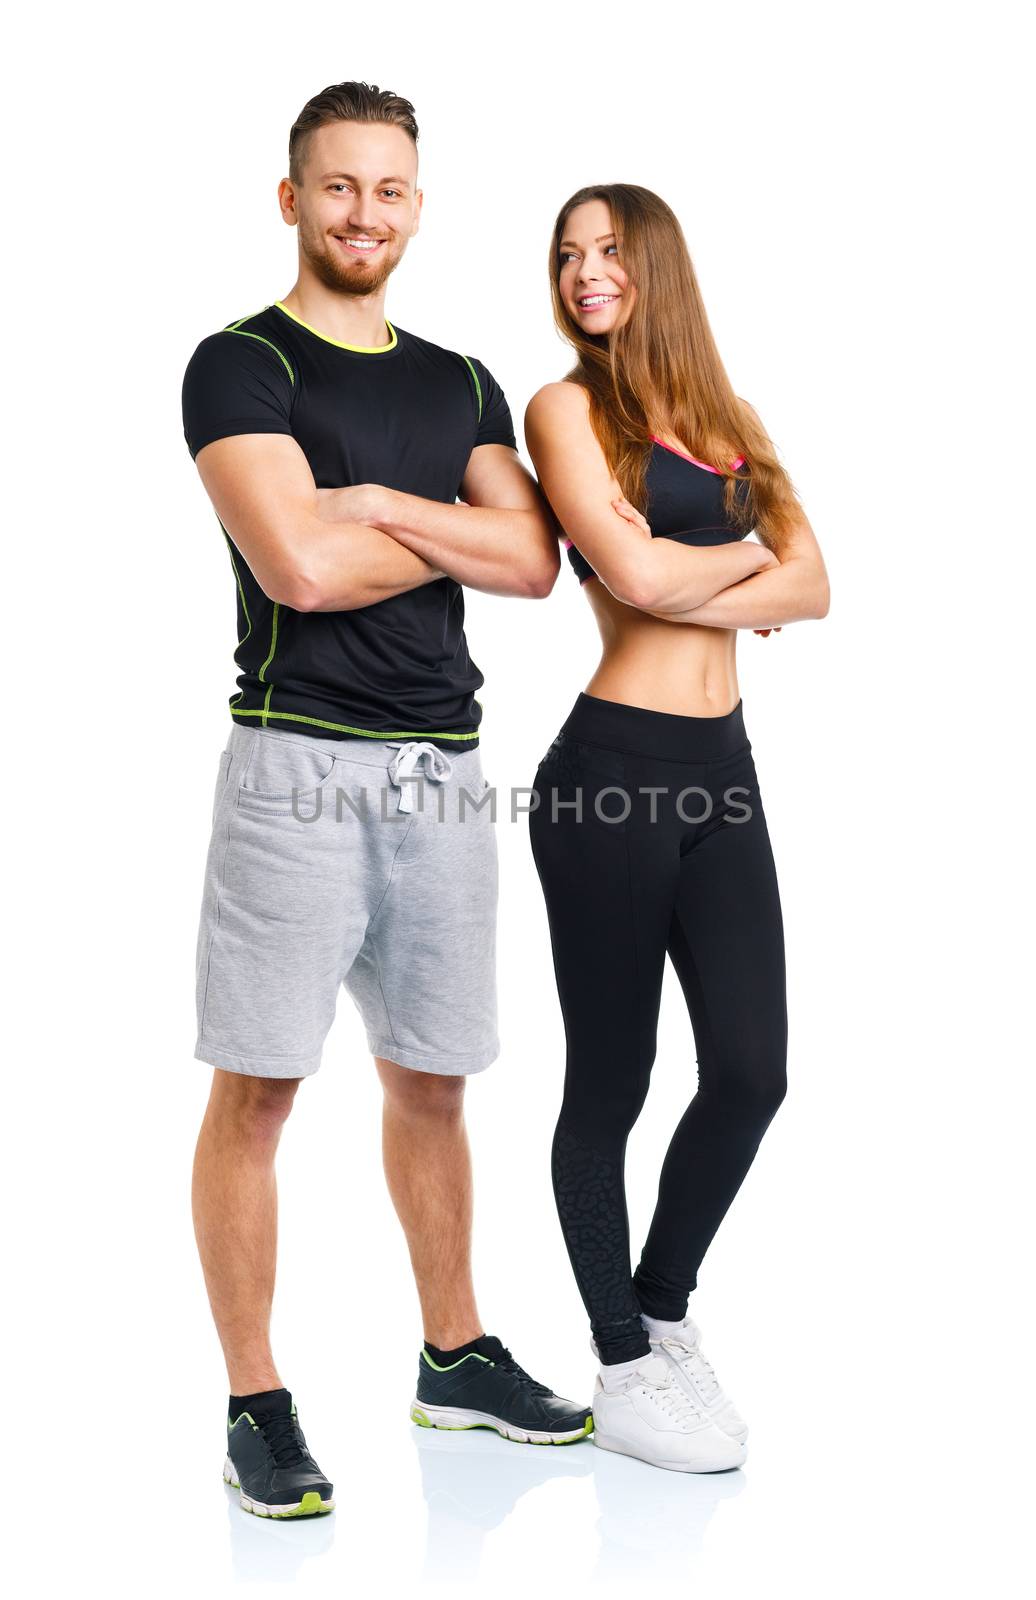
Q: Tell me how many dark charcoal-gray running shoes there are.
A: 2